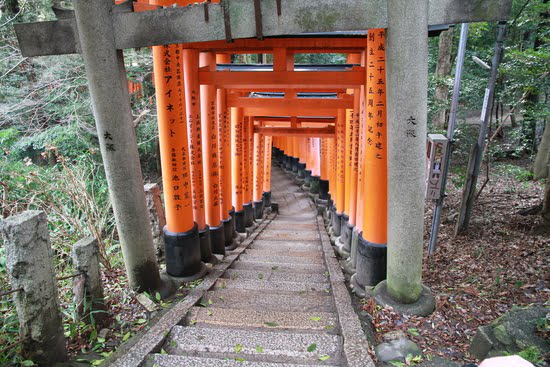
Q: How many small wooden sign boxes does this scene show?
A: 1